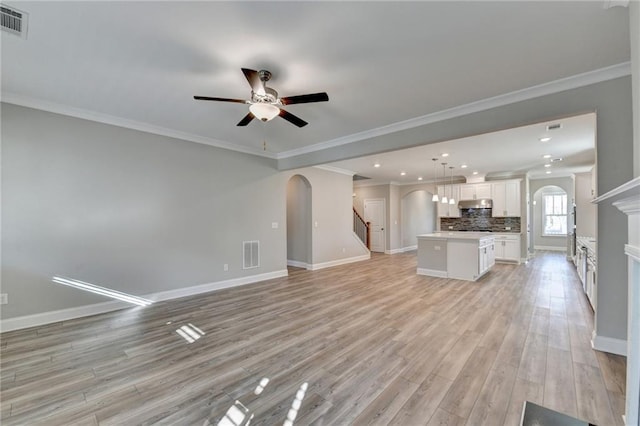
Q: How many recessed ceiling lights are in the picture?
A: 10